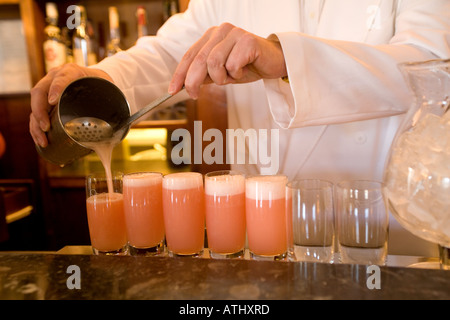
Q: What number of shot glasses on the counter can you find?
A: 7